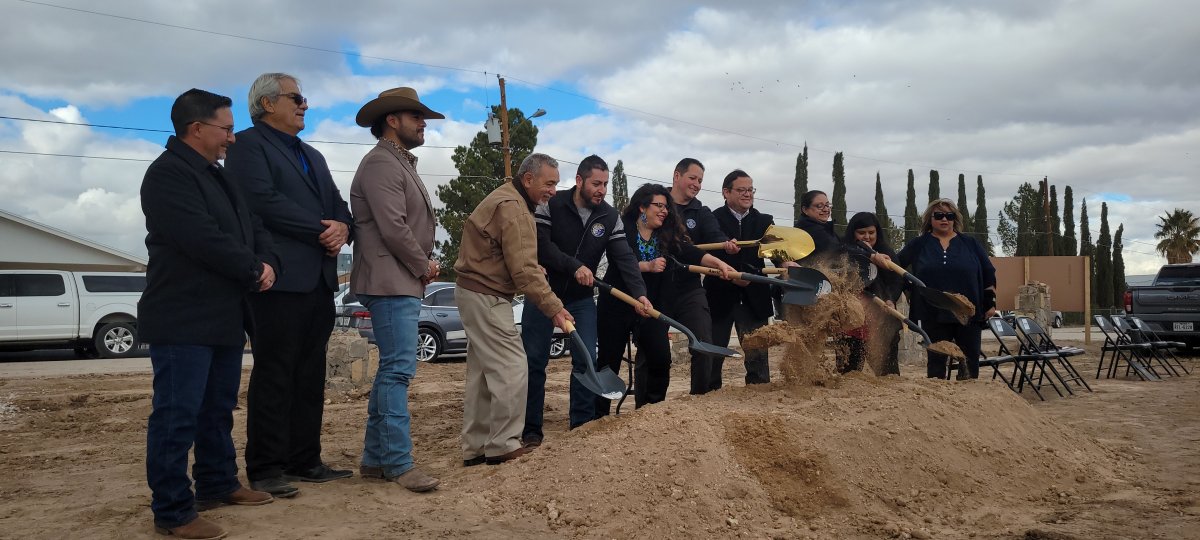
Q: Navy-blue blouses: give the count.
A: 1